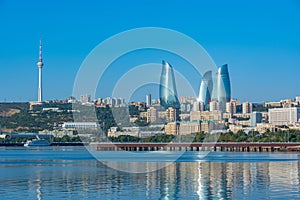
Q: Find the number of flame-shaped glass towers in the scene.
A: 3